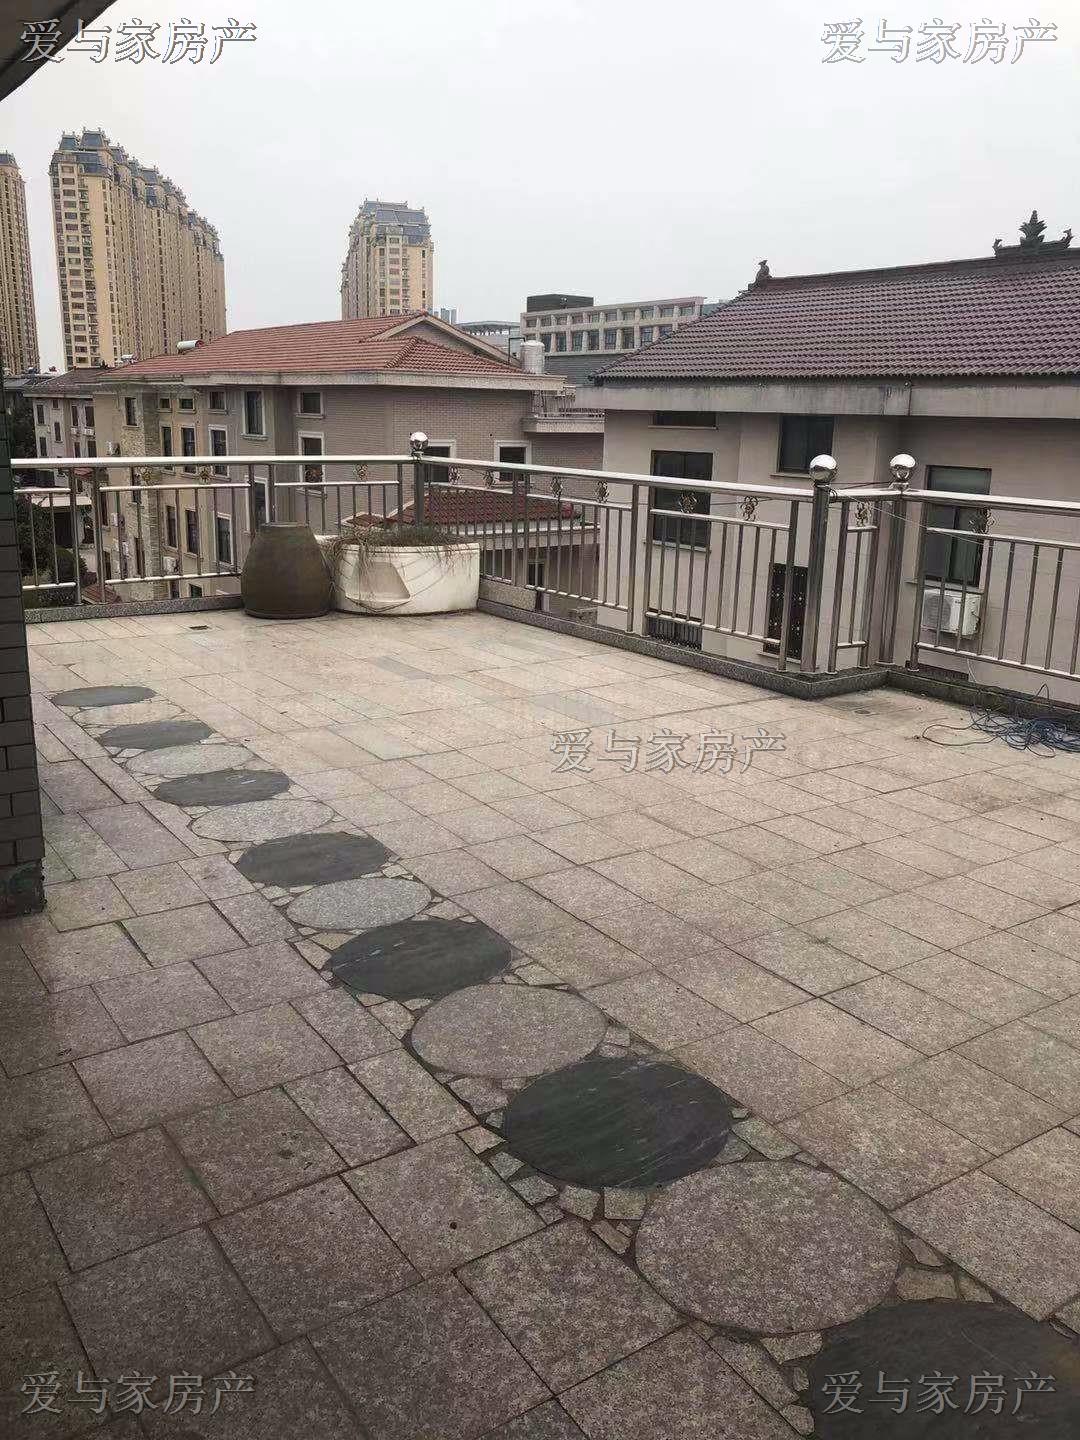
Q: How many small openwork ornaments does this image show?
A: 12